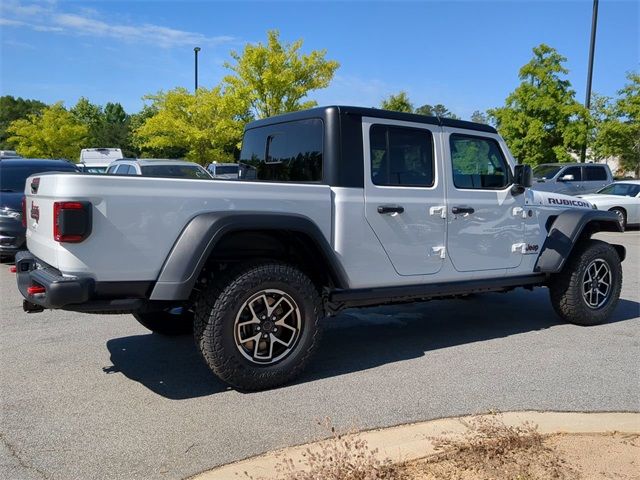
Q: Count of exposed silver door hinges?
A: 4